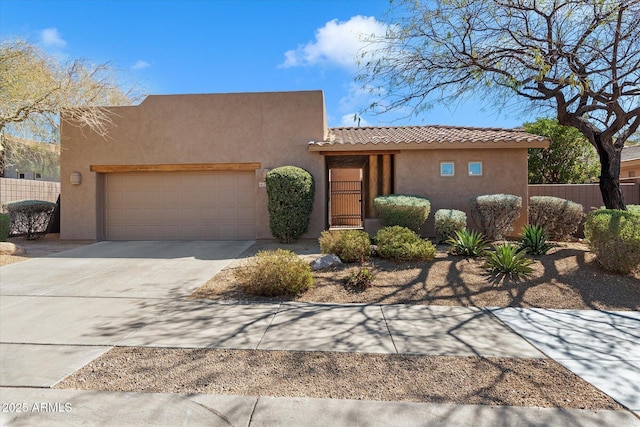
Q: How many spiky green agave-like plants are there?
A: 3